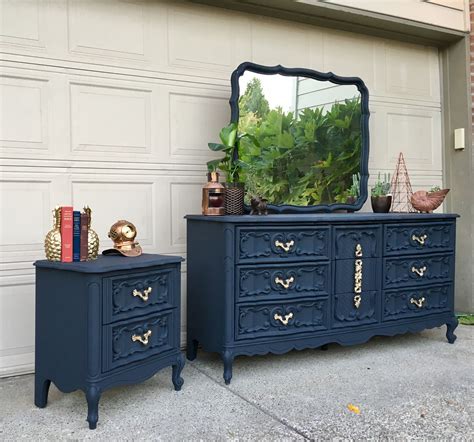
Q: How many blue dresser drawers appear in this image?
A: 11